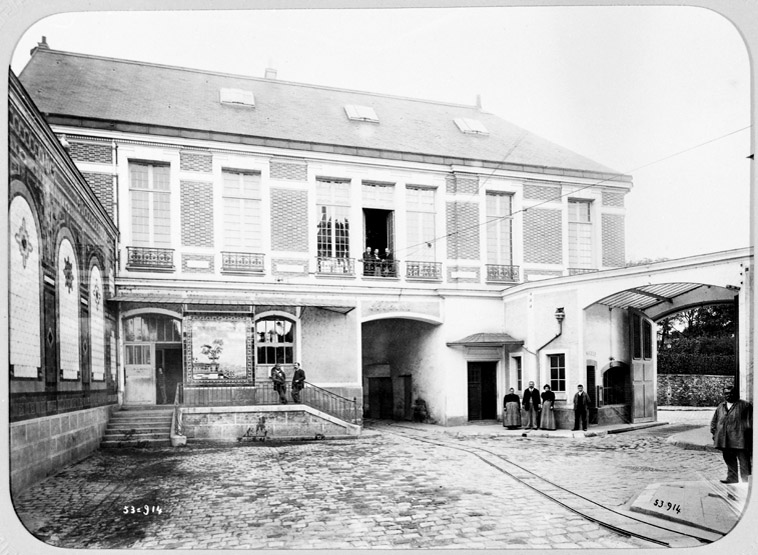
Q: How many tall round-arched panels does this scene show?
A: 3